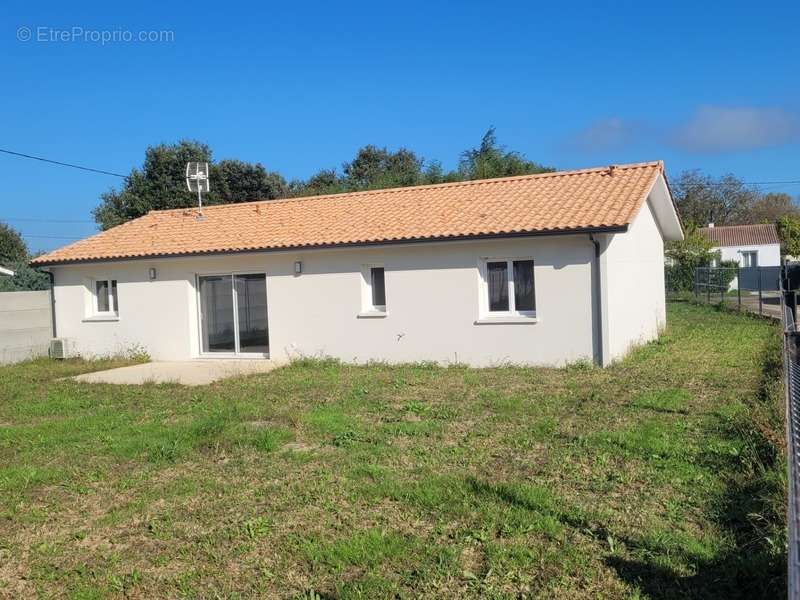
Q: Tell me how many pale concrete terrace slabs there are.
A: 1